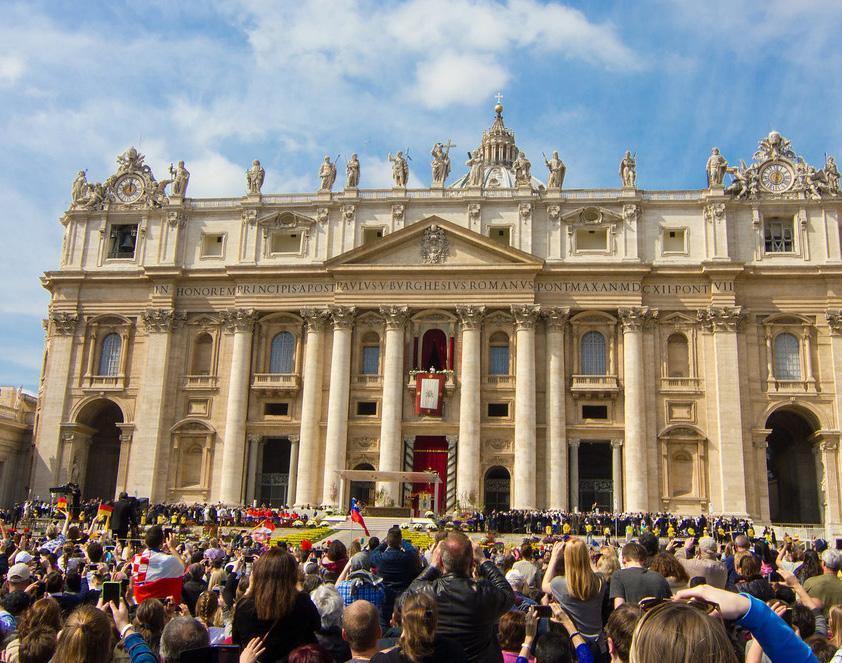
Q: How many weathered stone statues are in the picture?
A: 13